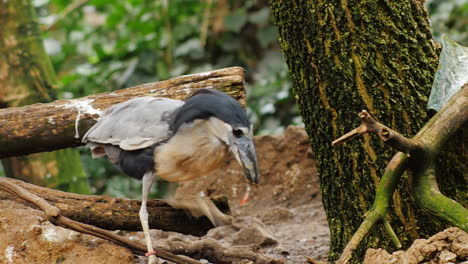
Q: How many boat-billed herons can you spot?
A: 1